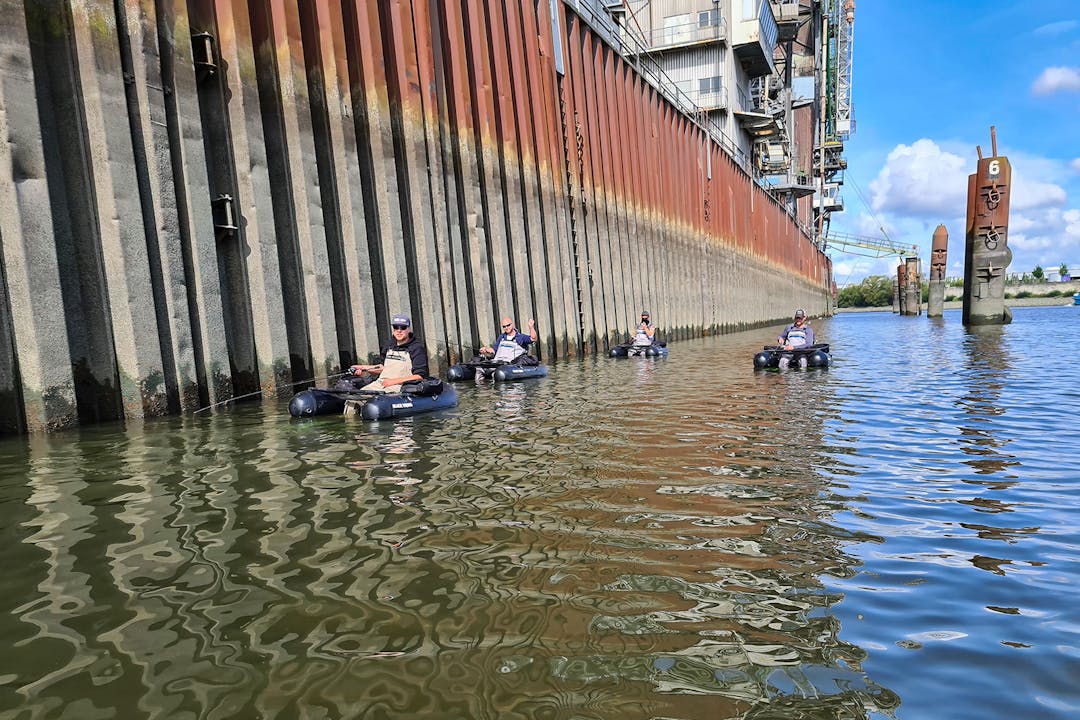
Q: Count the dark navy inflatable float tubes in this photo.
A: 4